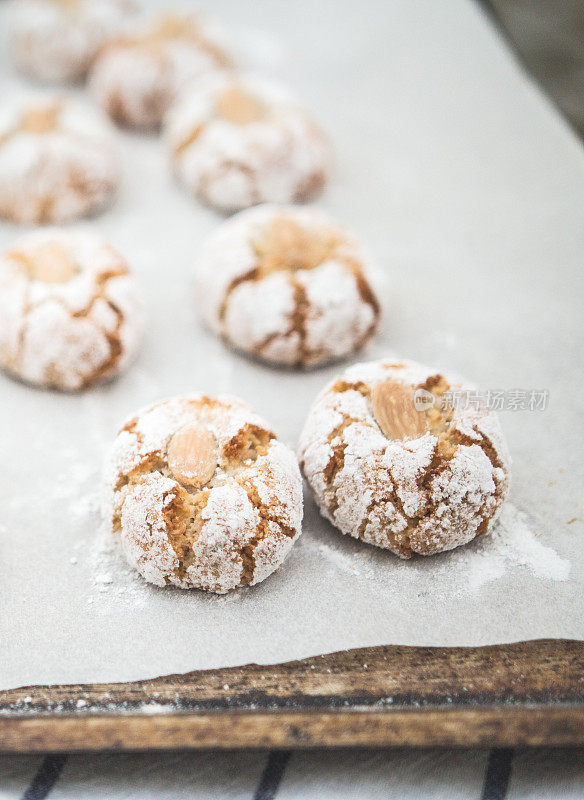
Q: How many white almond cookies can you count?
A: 8